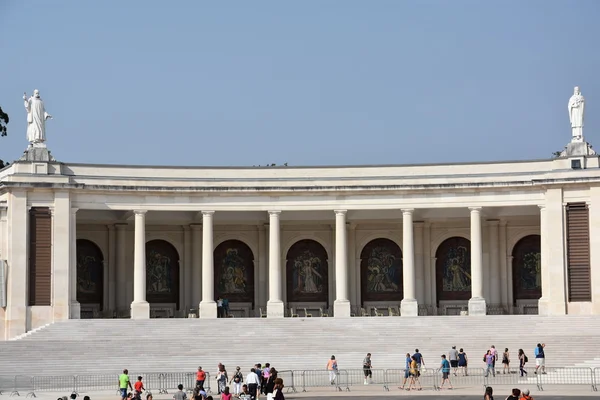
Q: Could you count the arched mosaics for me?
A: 7